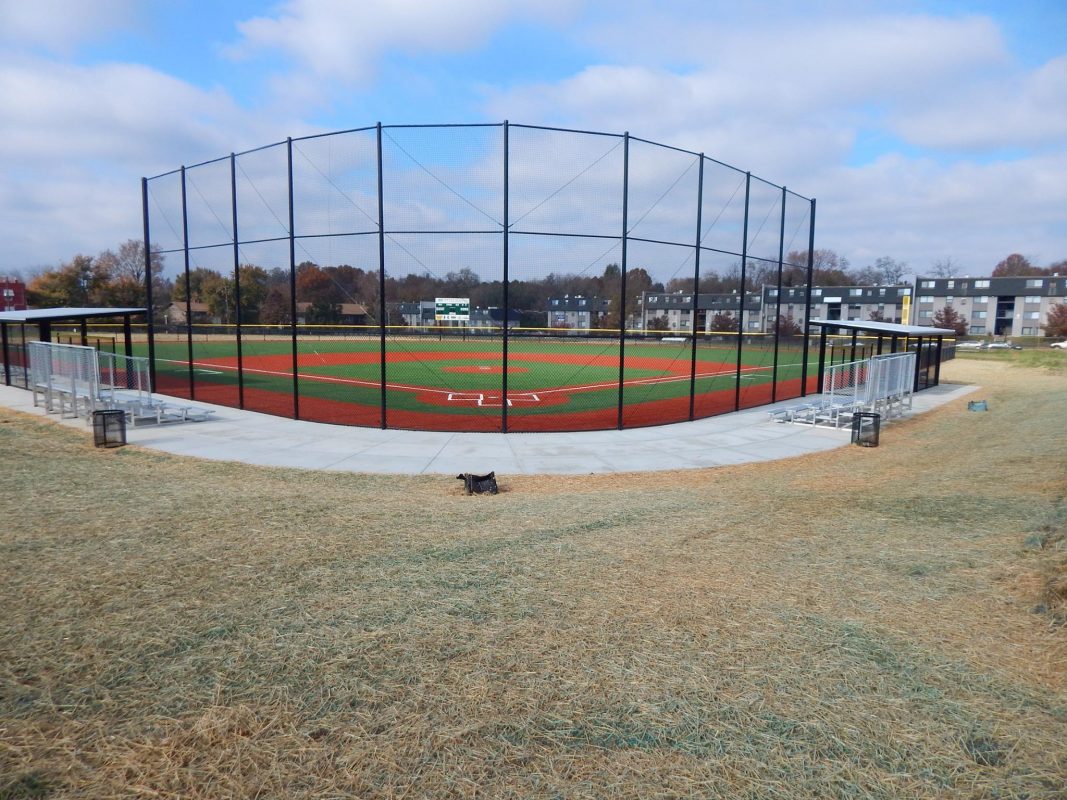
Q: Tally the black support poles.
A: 11